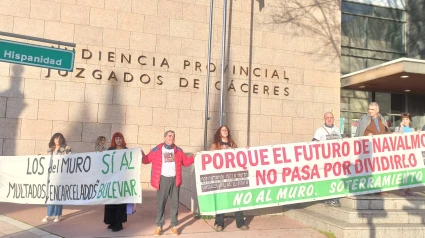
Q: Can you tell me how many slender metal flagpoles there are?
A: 2